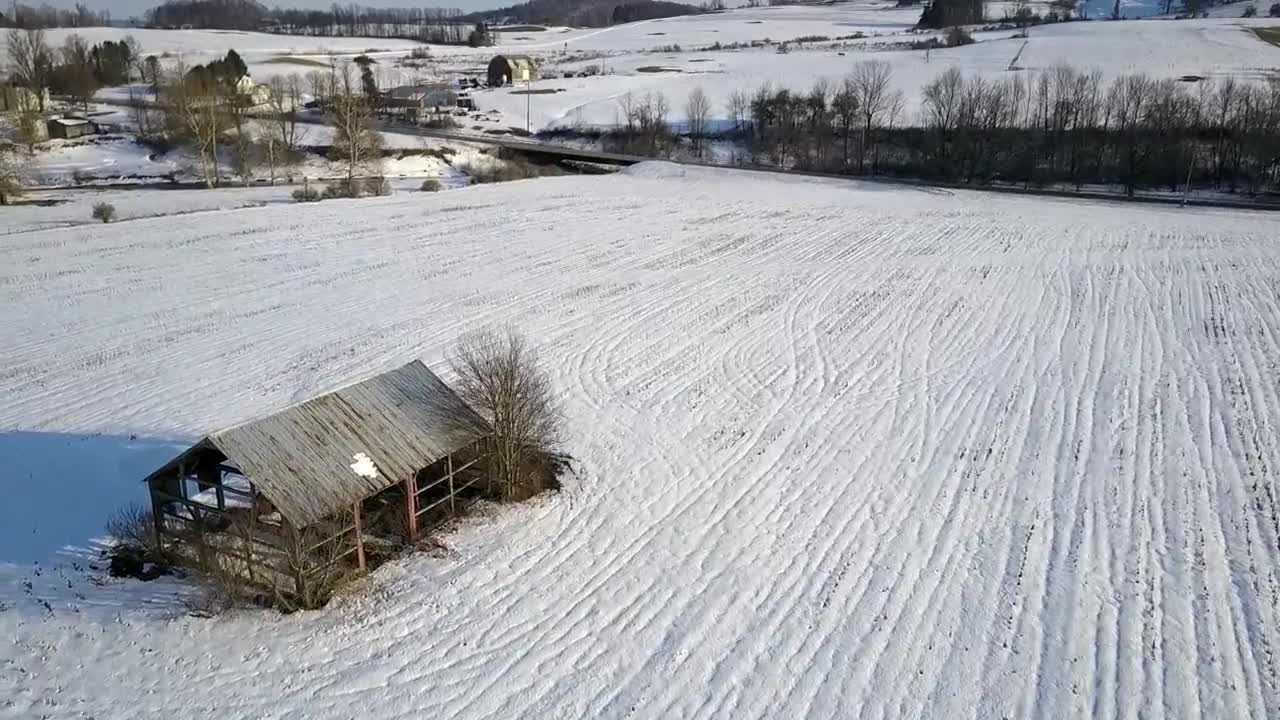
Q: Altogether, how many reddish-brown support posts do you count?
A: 2